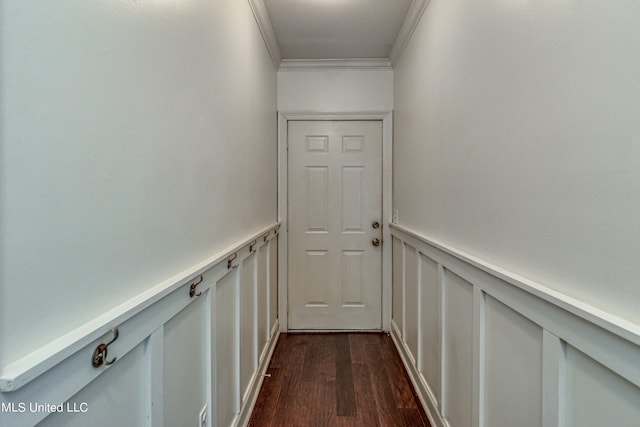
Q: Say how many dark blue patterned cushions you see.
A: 0